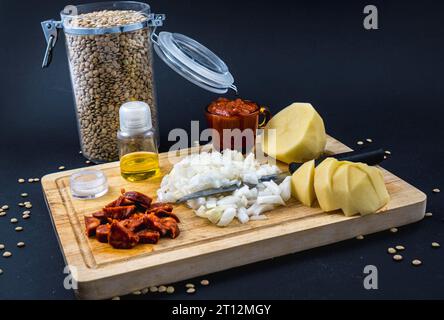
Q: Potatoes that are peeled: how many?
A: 2